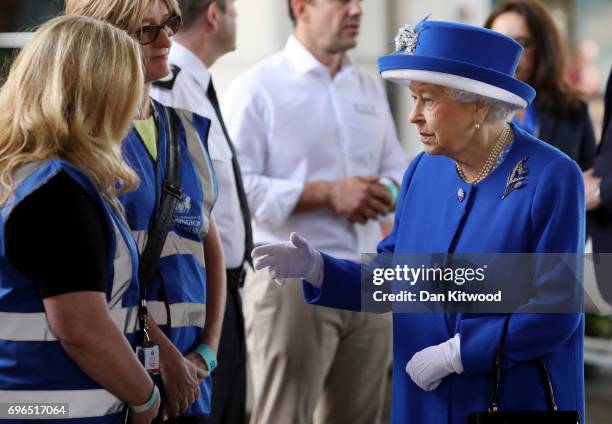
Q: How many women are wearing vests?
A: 2